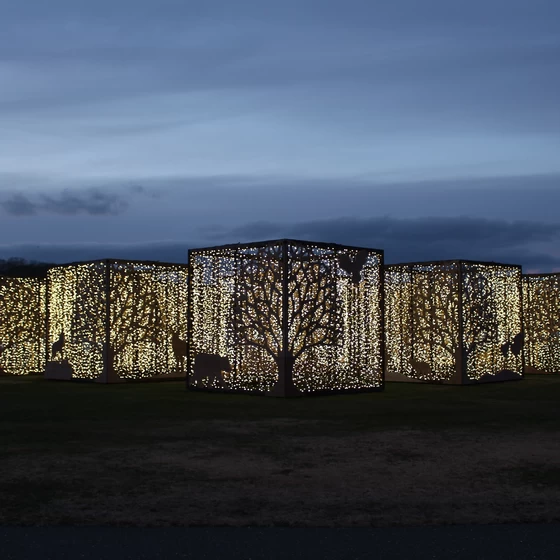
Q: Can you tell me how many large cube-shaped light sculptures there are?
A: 5